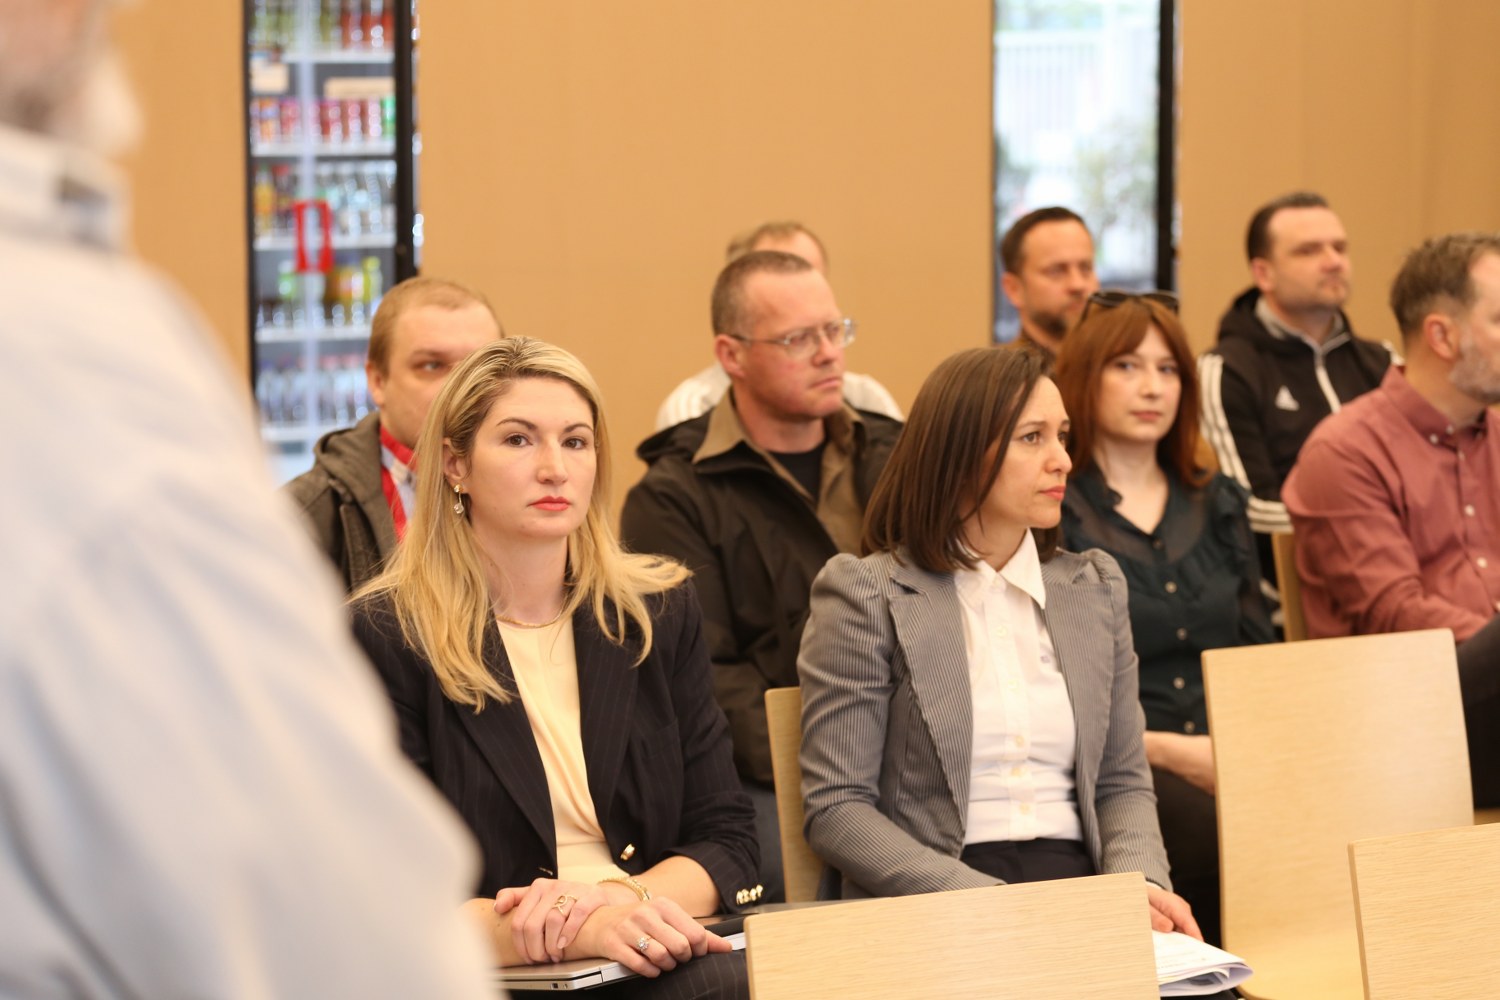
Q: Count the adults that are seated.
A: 9